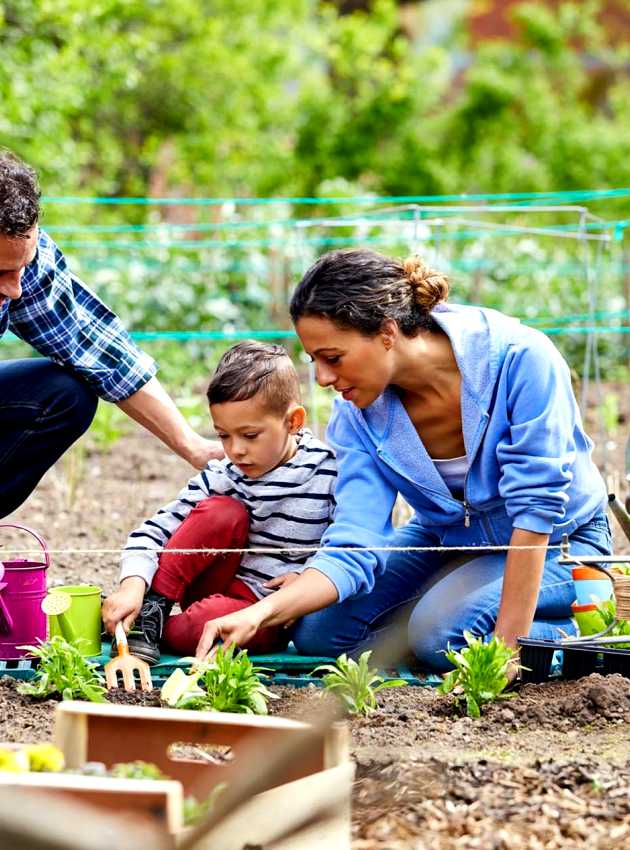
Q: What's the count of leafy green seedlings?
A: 4